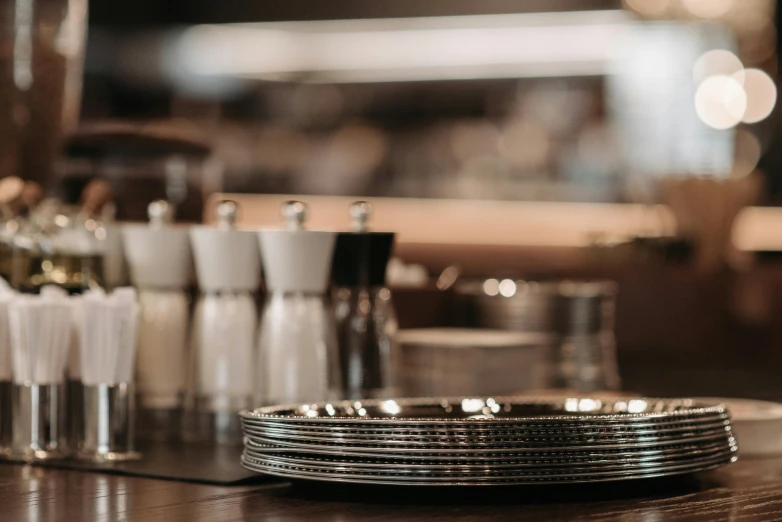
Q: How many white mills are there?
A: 3